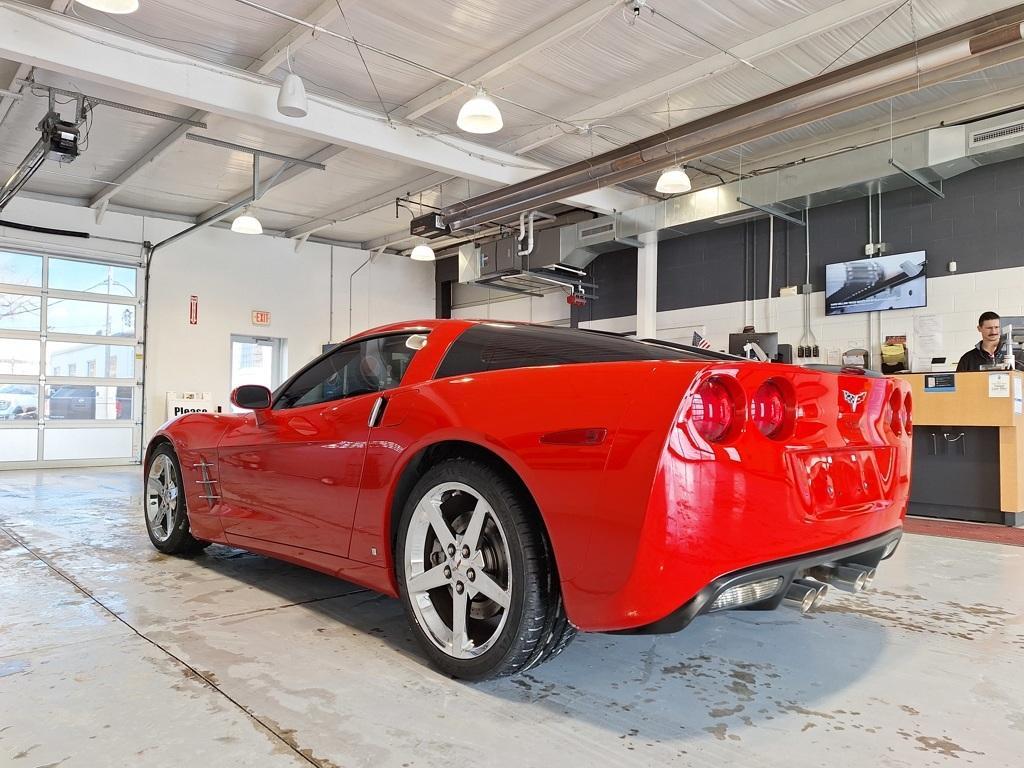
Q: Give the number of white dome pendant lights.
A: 5